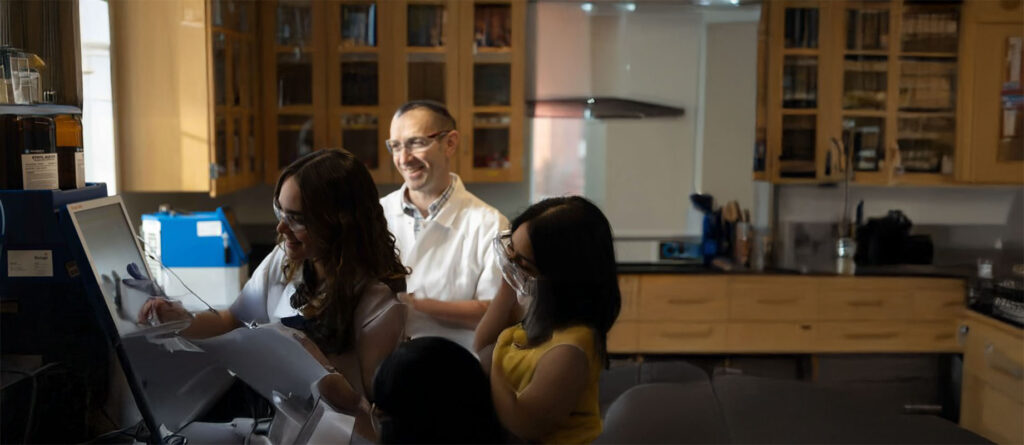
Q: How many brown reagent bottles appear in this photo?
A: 2